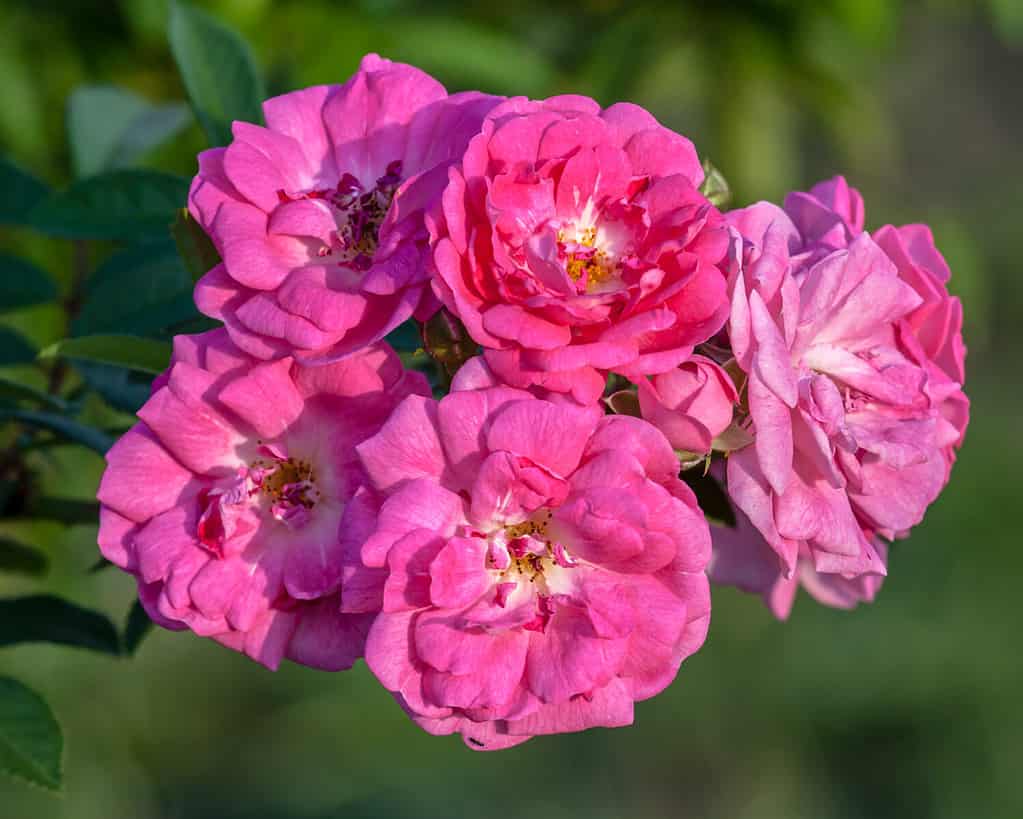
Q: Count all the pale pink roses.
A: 1